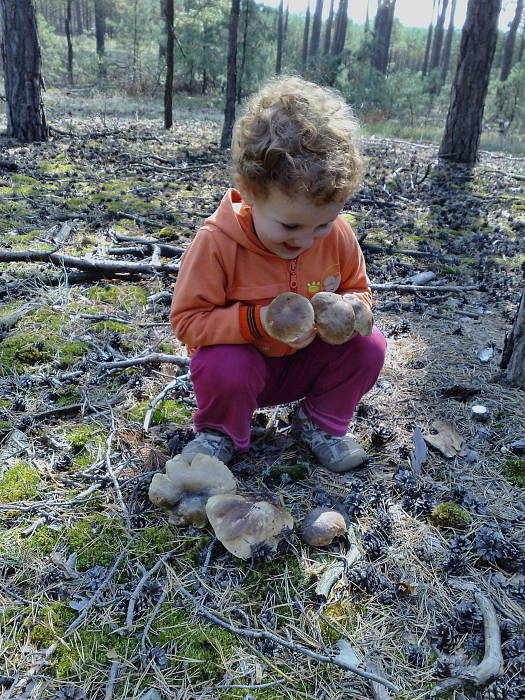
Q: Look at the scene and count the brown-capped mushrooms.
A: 6